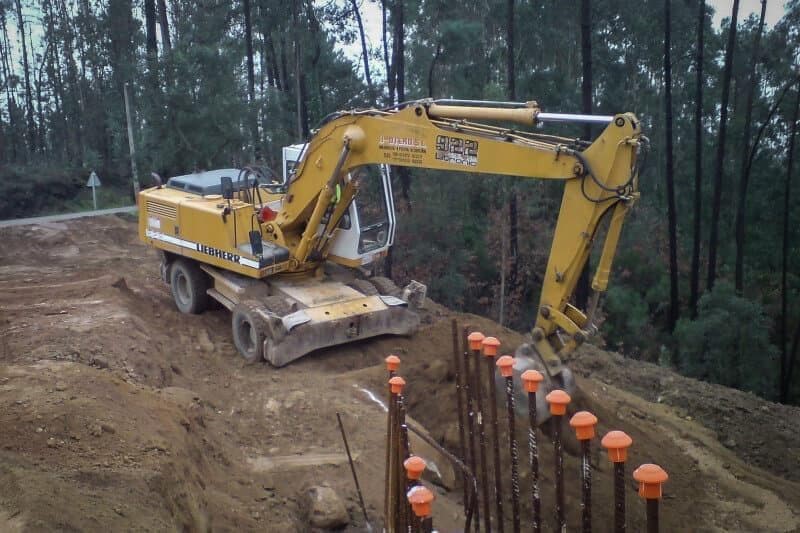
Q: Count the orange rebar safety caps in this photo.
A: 12